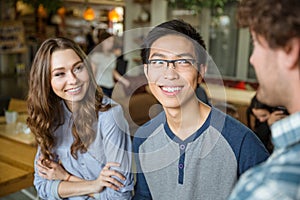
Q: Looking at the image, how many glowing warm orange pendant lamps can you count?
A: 4